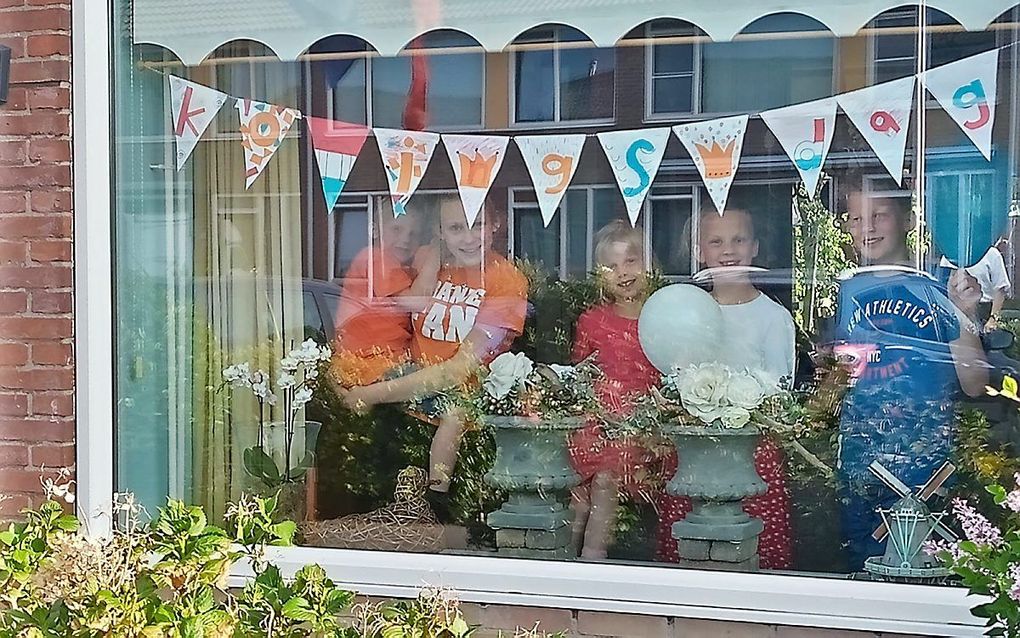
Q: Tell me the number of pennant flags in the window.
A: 11